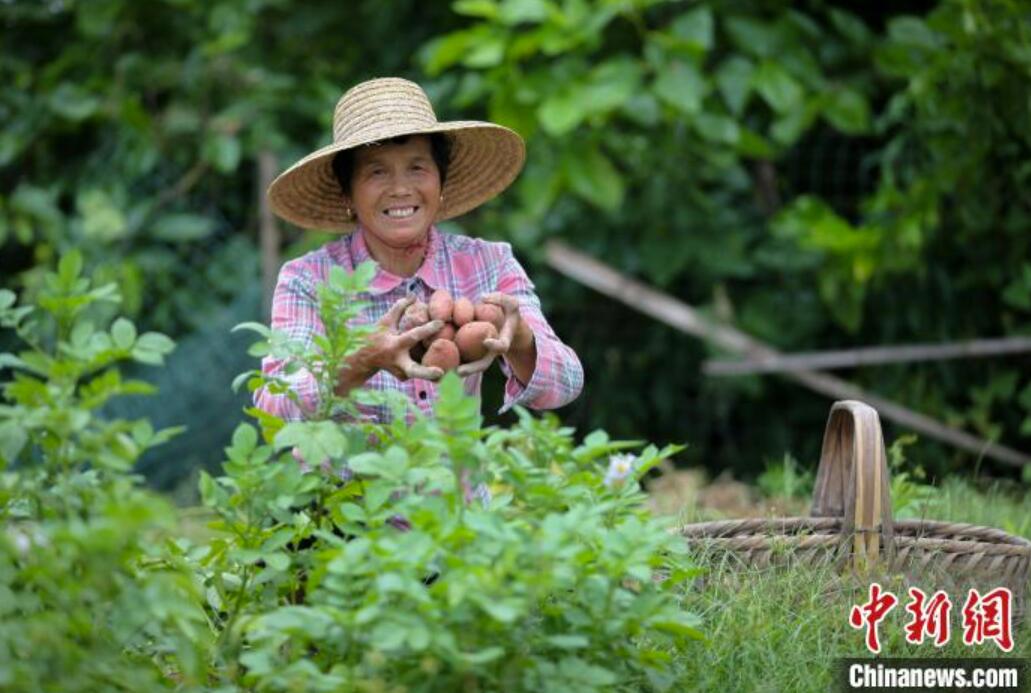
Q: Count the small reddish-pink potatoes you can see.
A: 7